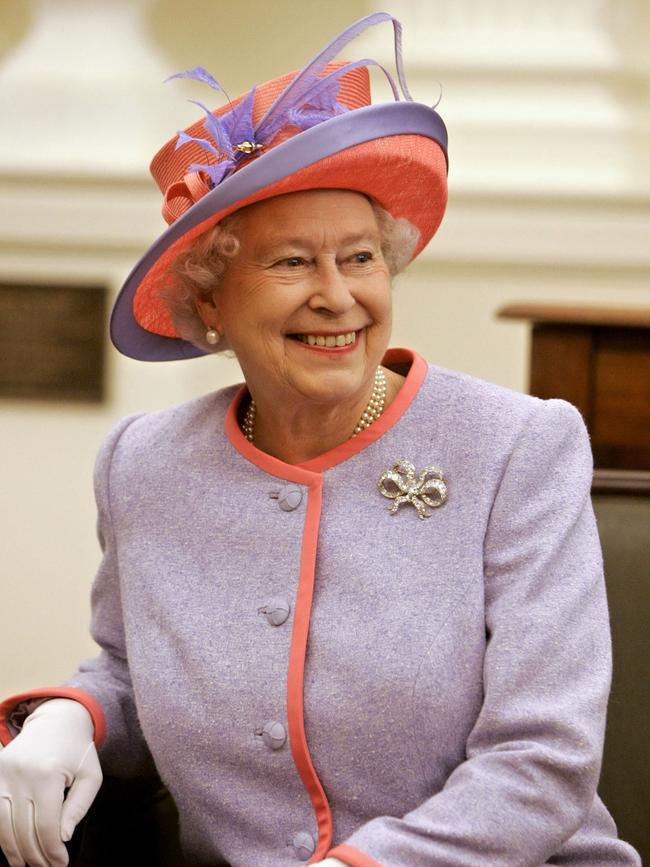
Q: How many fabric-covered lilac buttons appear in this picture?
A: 4